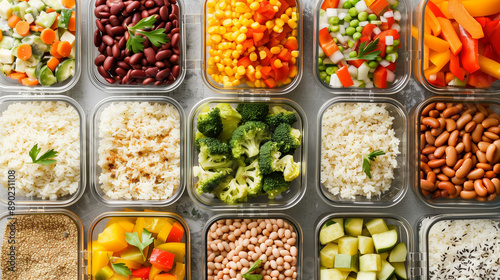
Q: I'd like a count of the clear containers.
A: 15